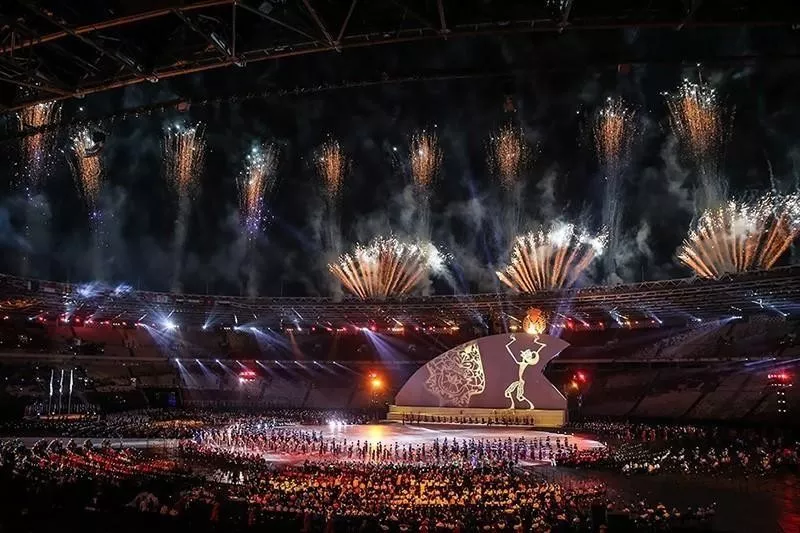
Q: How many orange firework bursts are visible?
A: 12